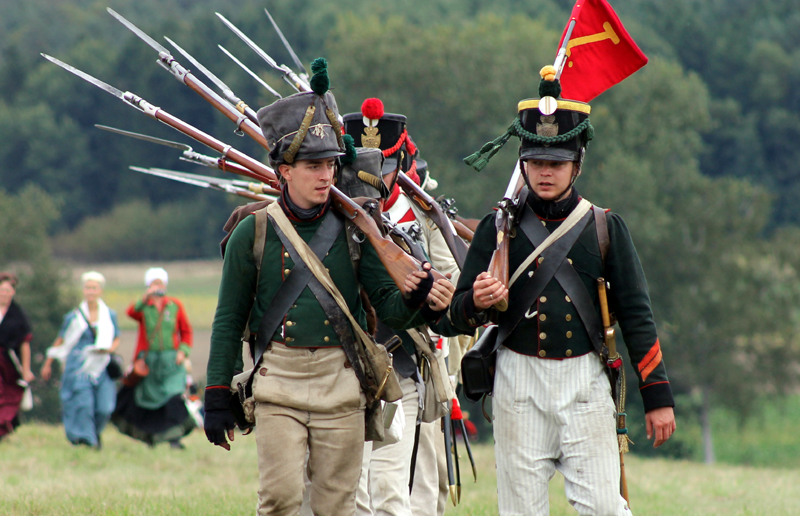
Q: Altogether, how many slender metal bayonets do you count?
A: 9